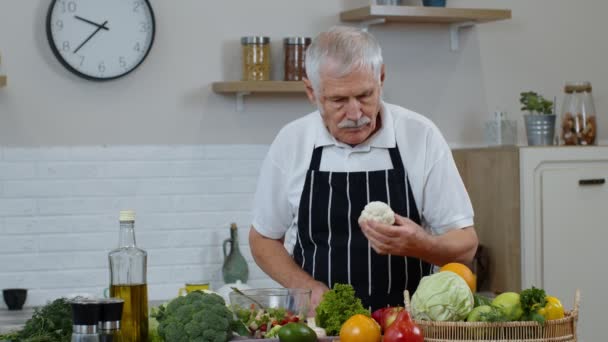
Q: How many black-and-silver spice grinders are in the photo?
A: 2